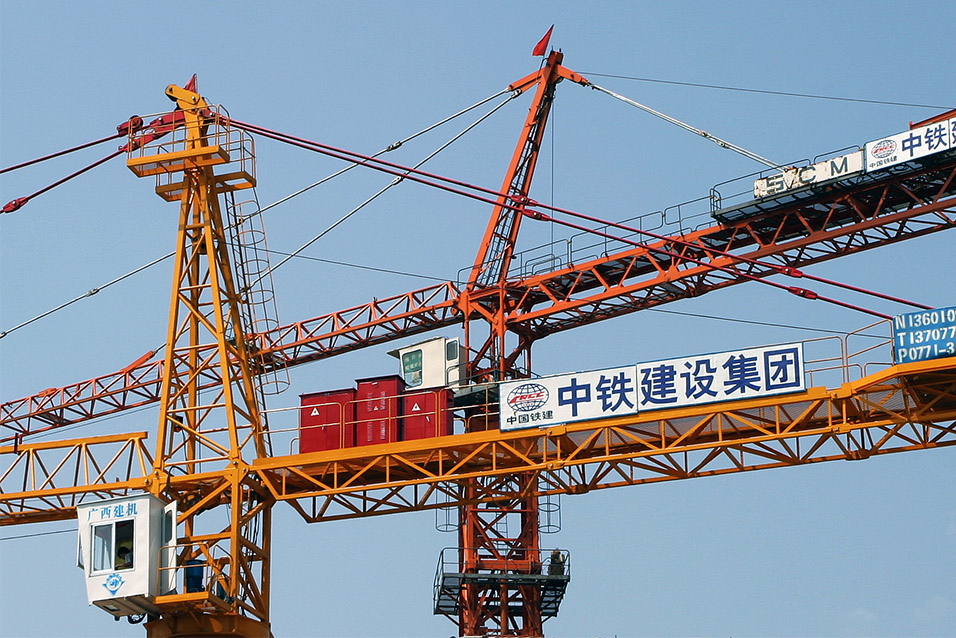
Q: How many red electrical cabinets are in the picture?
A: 3